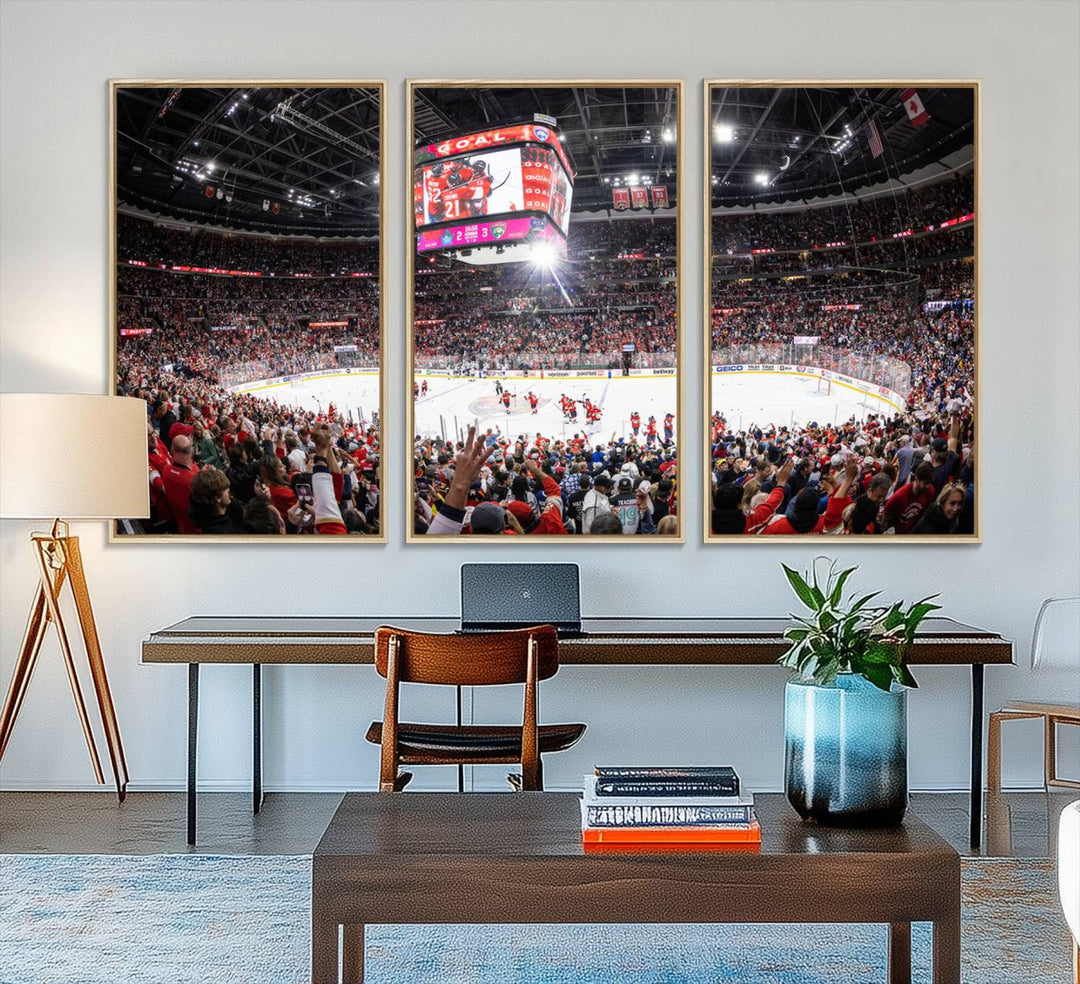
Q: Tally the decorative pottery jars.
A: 1